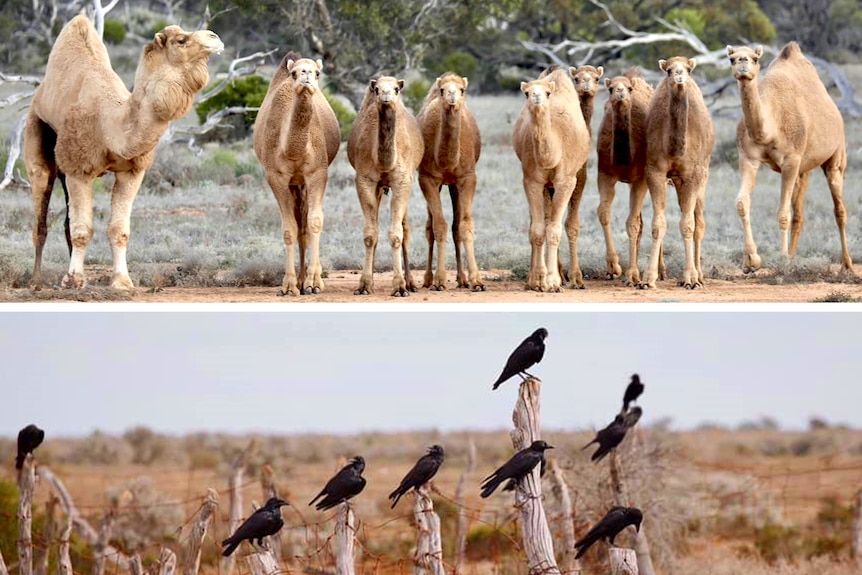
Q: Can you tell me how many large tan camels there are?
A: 9